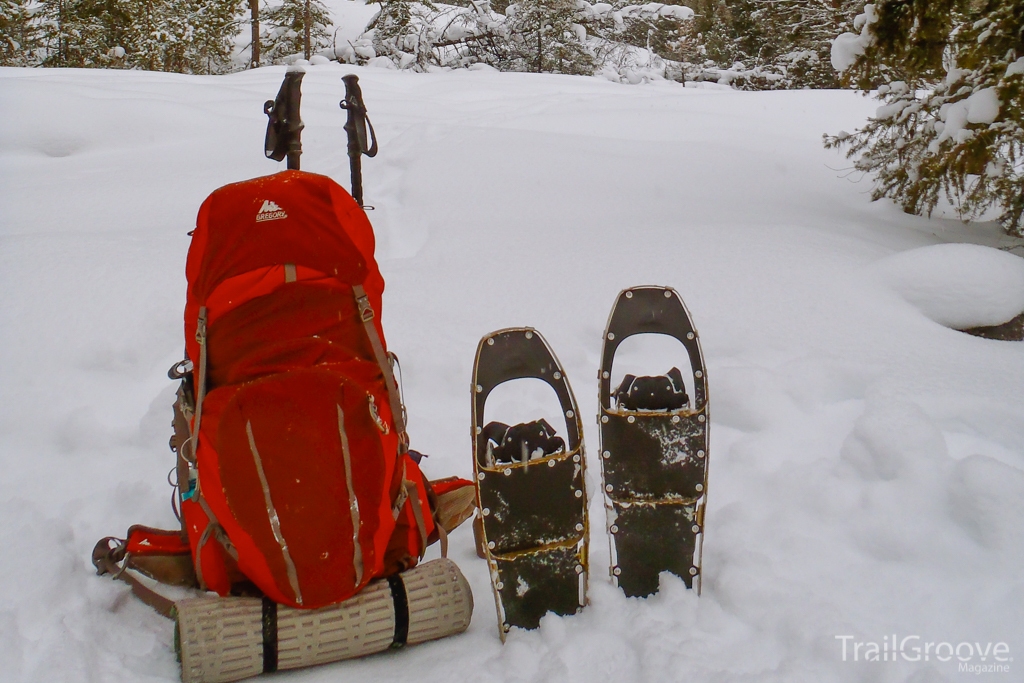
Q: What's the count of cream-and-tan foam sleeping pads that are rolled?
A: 1